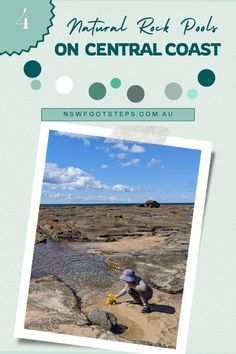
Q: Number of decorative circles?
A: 9